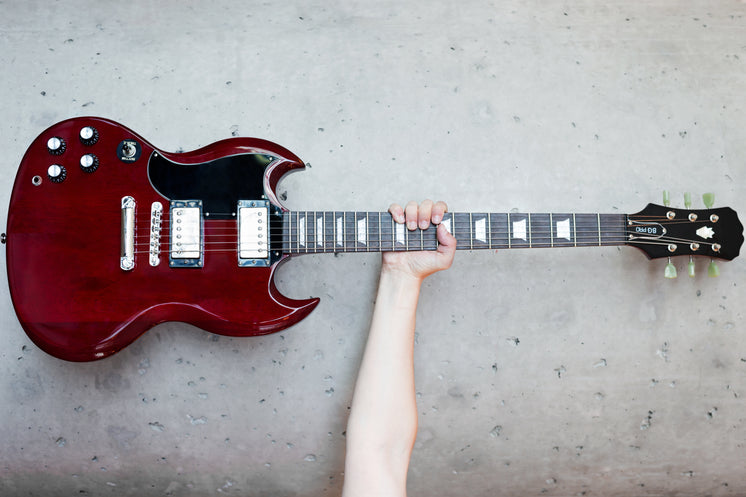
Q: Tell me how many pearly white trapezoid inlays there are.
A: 9